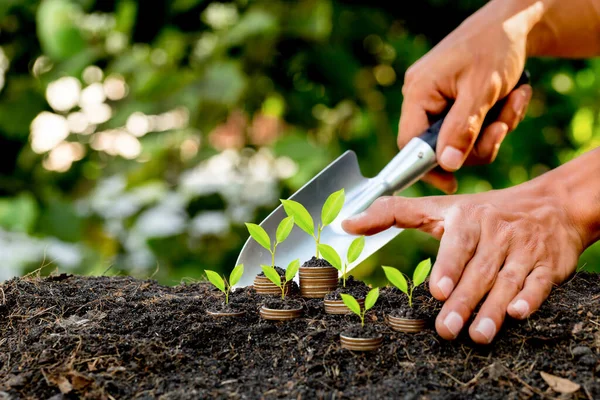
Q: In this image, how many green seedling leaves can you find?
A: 14